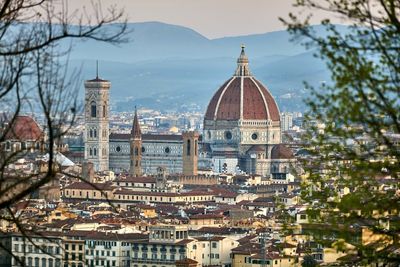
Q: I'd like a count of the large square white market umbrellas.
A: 0